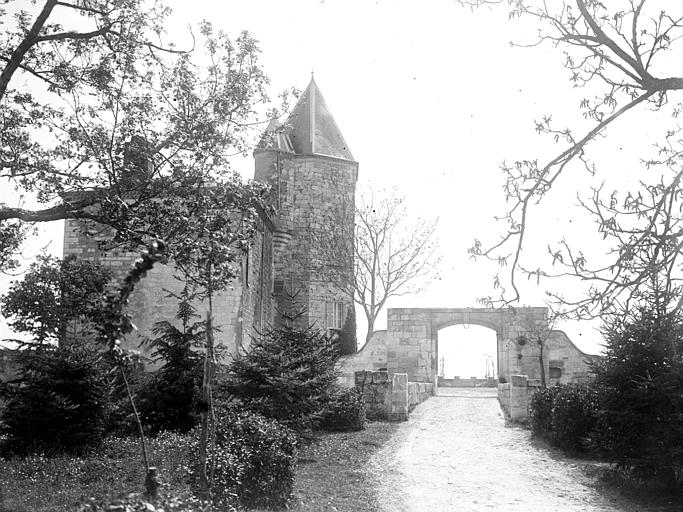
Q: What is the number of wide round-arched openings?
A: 1